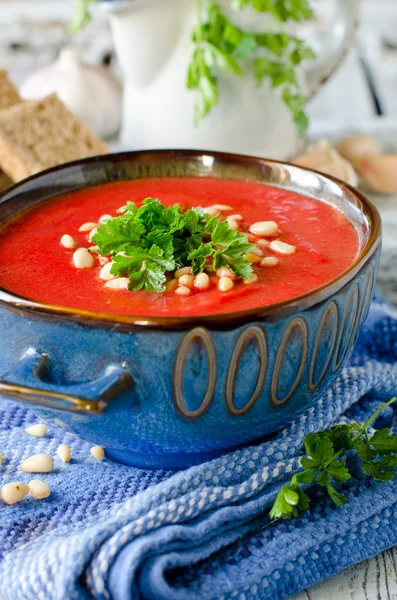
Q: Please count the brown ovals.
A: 6